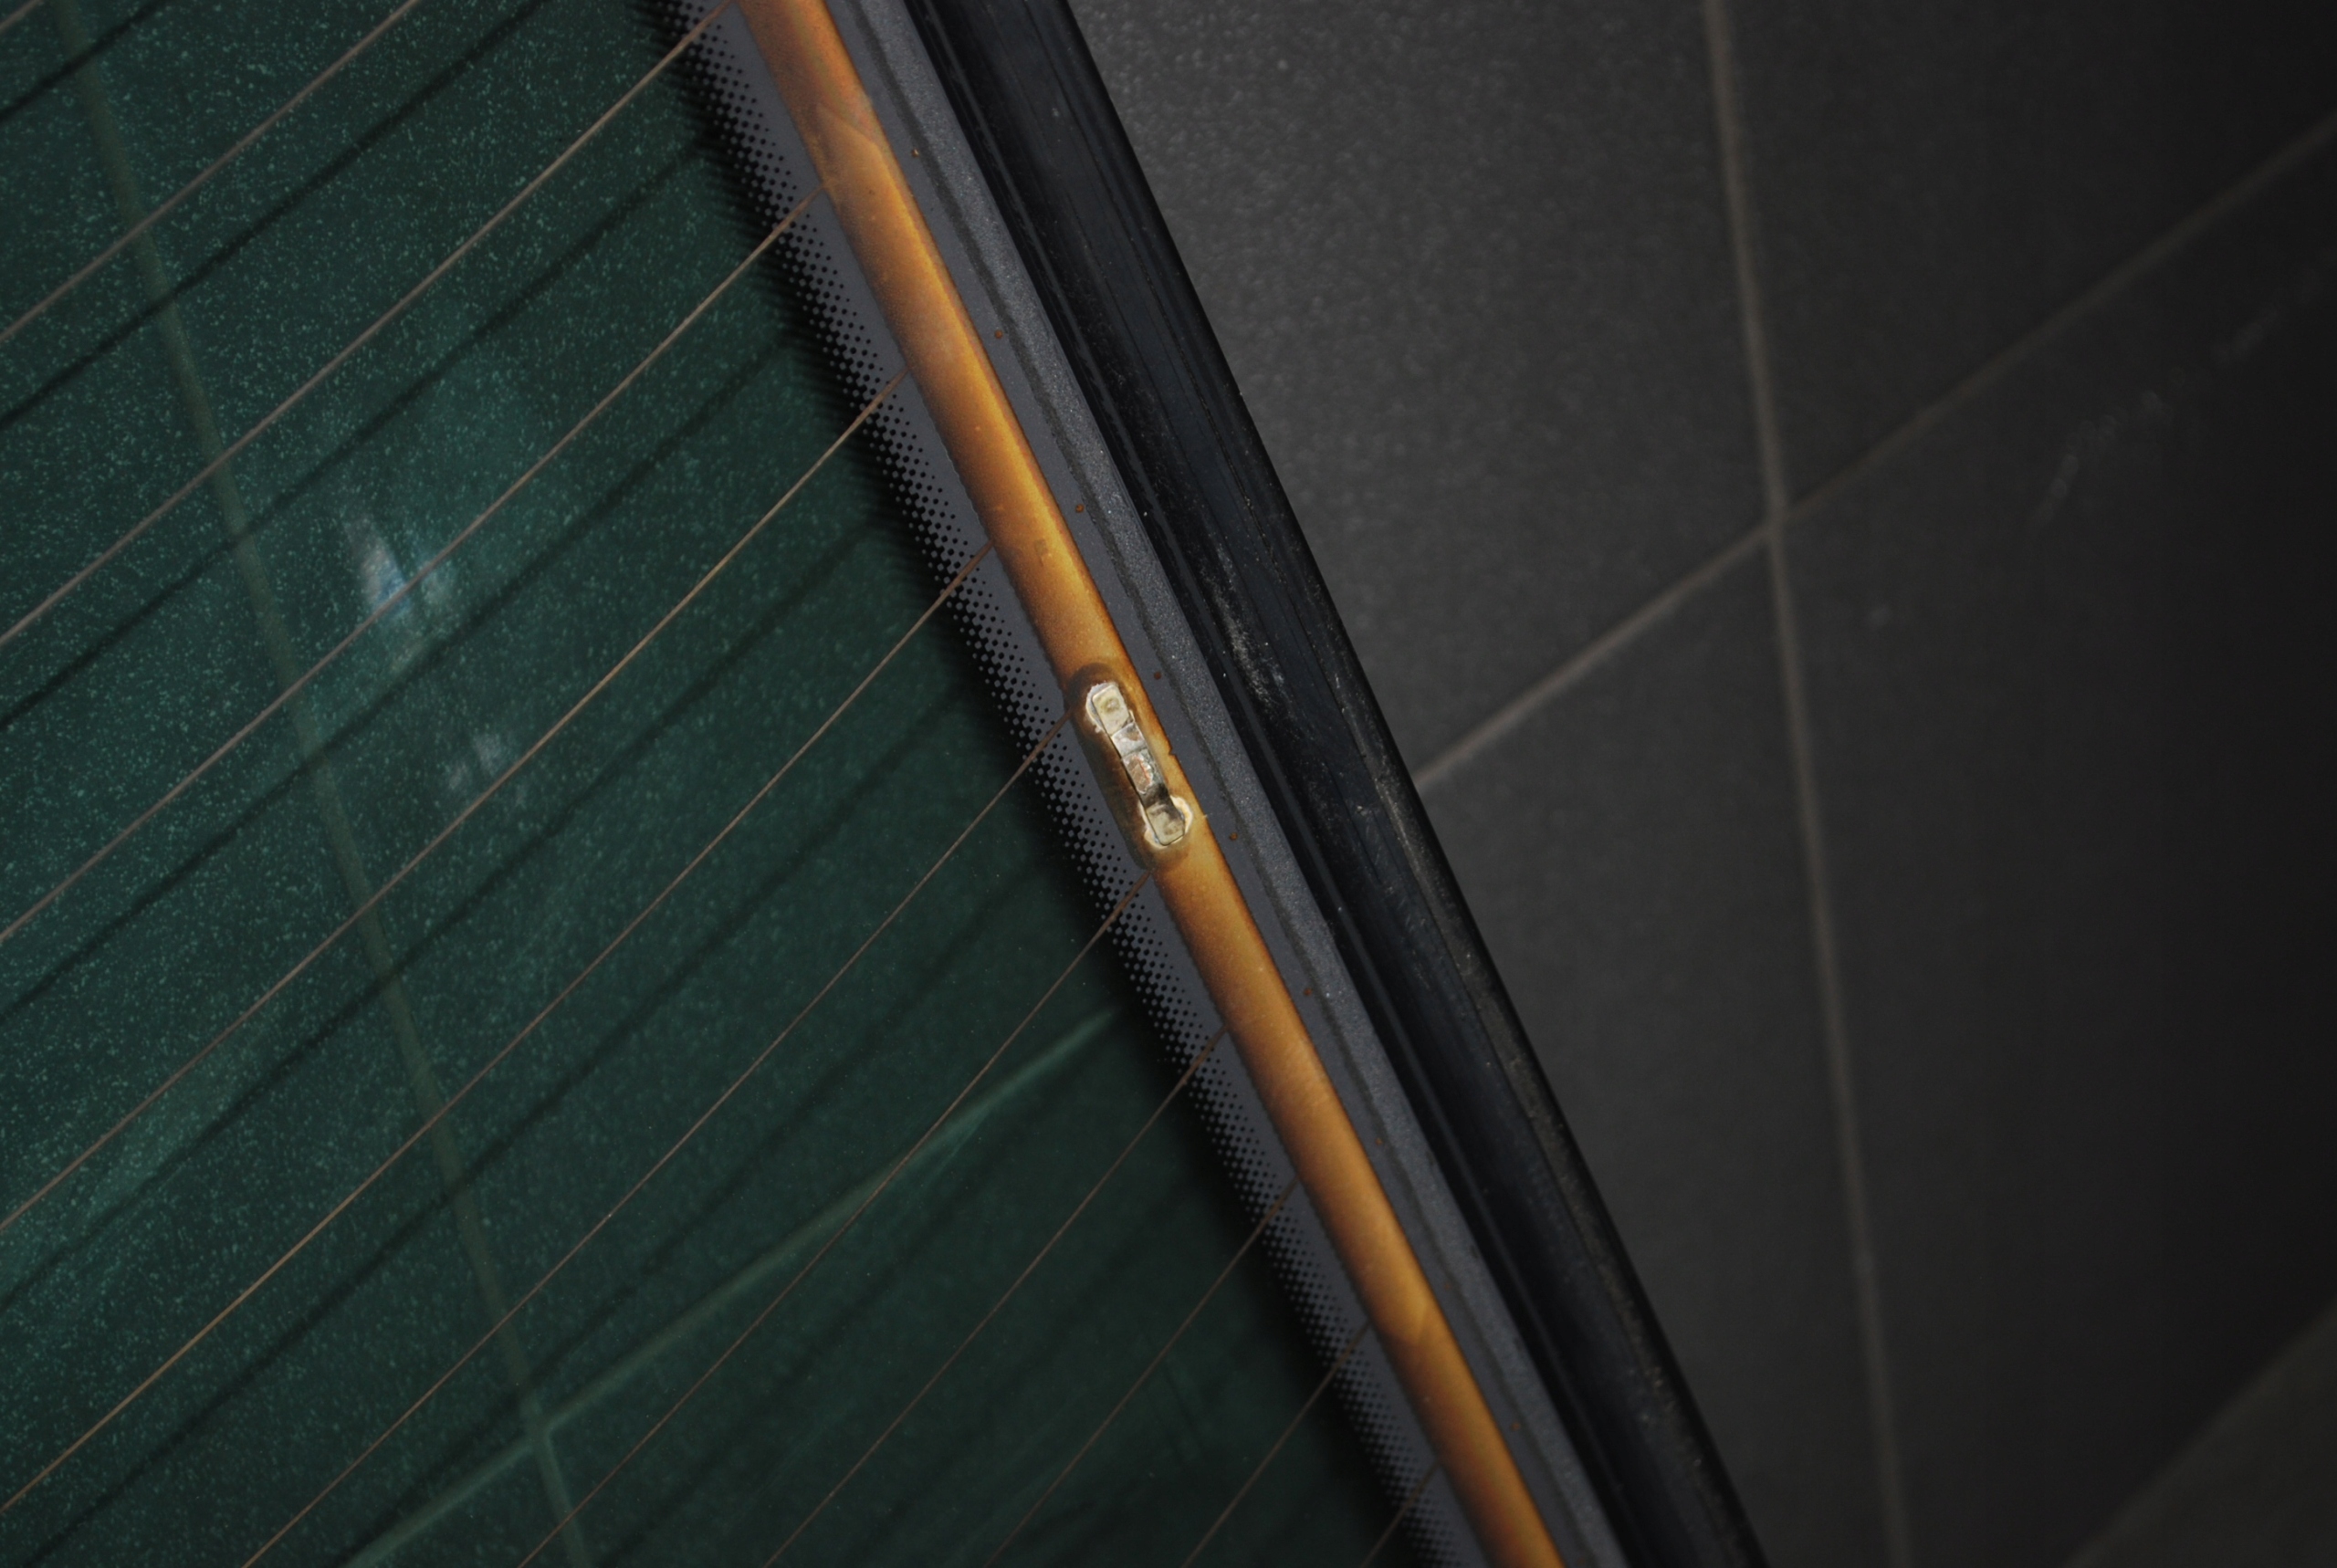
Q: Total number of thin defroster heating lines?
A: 12